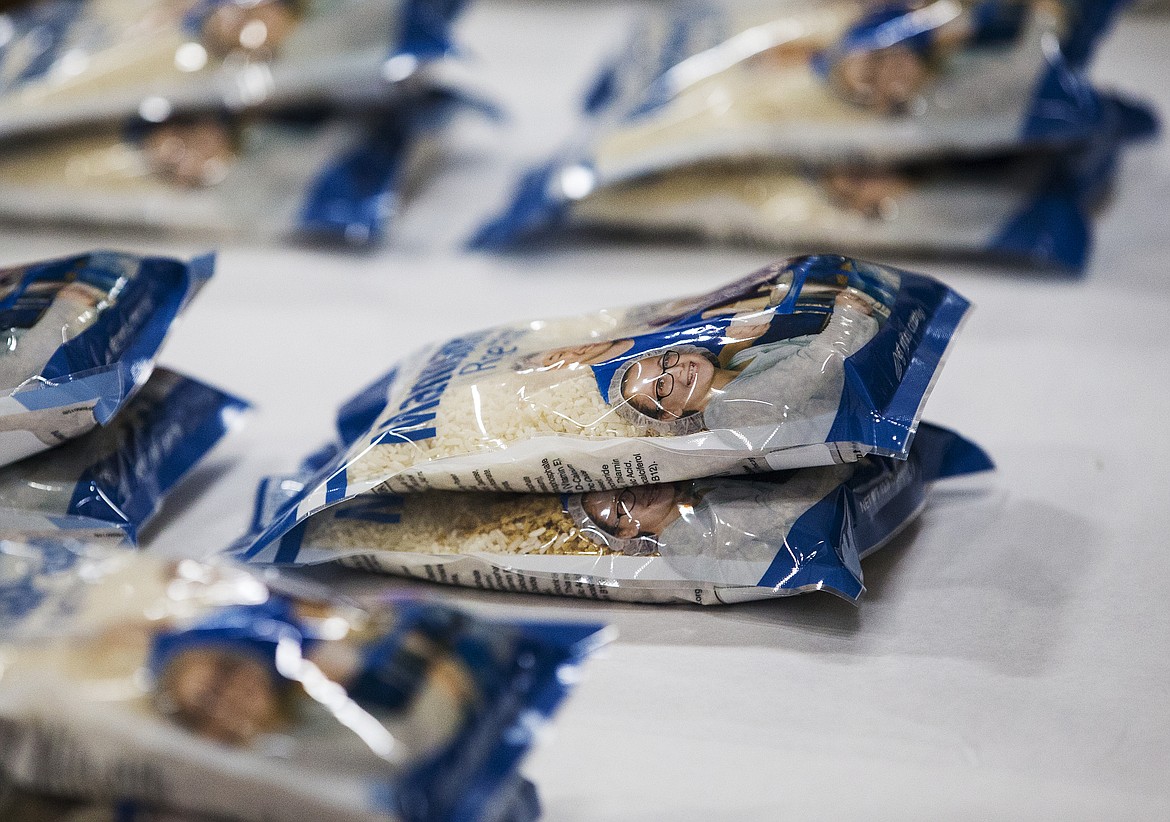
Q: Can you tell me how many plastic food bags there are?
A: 10